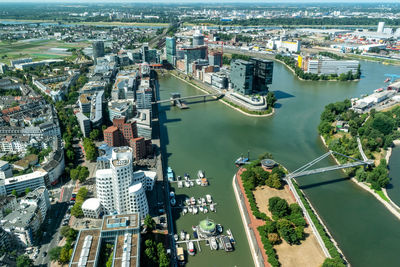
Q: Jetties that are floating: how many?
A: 3